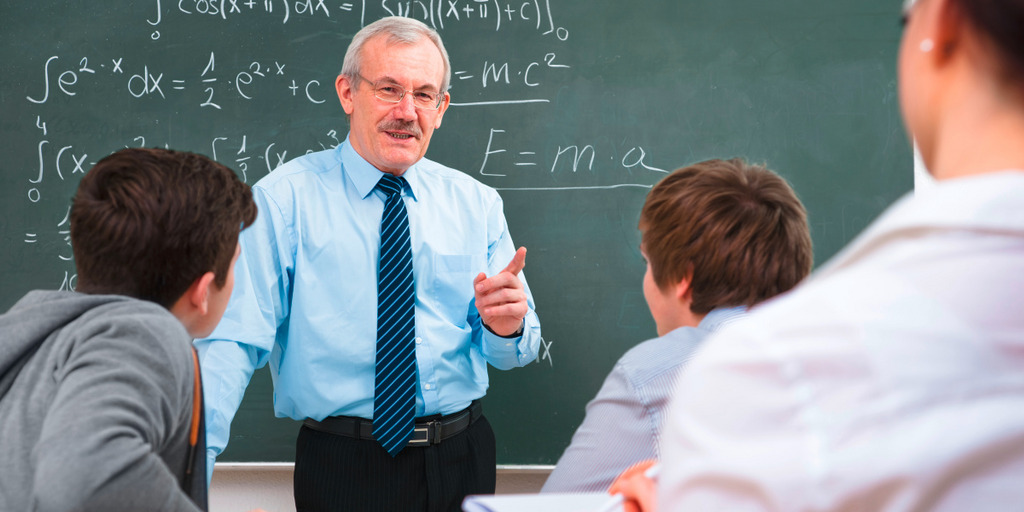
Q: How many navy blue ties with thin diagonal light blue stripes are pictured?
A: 1